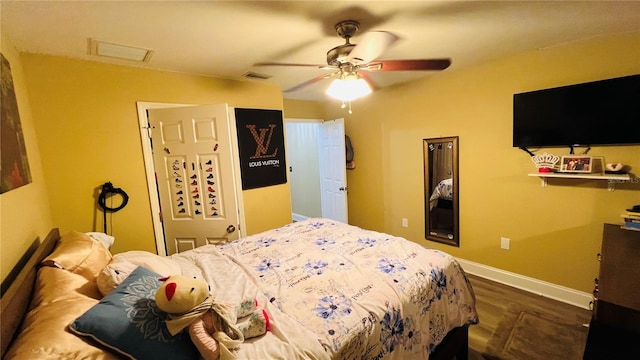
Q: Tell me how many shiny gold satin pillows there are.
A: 2